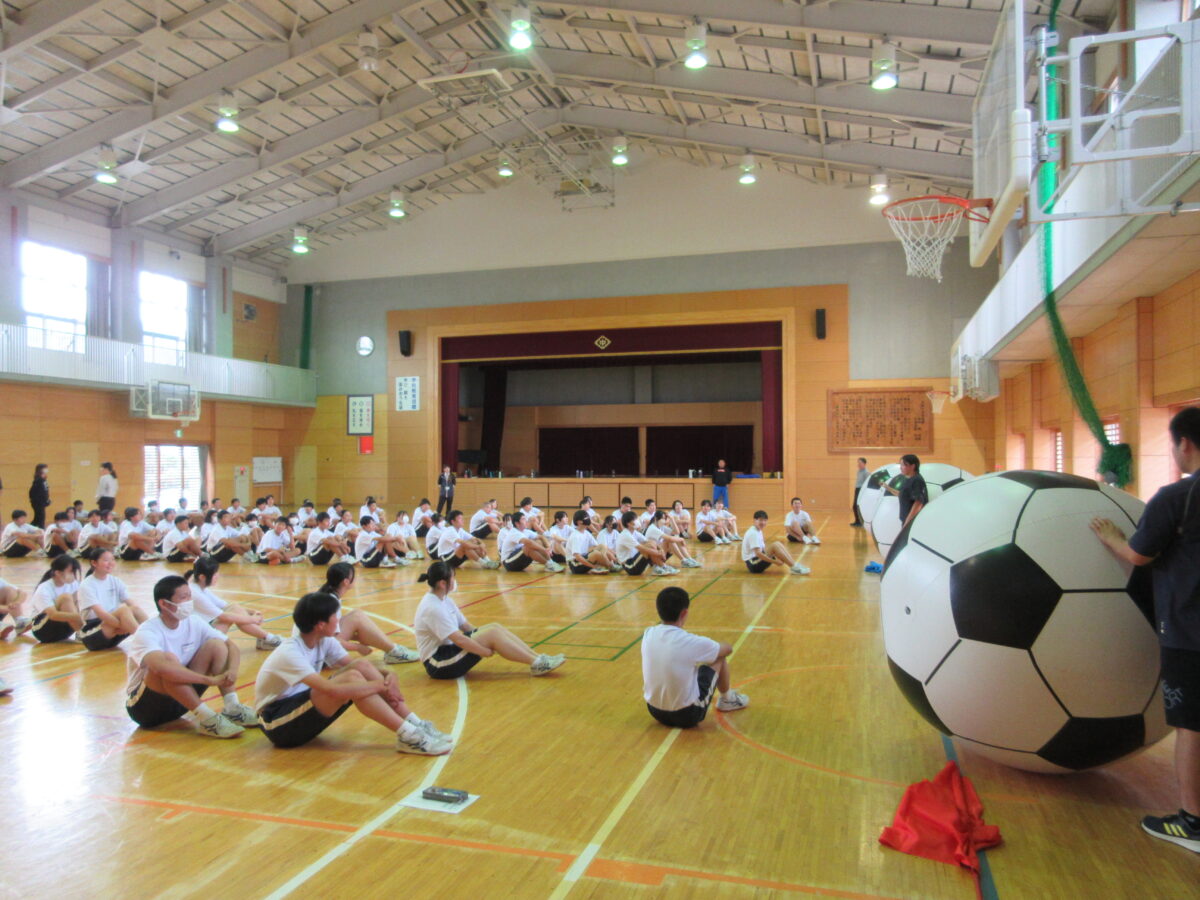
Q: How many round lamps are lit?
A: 11